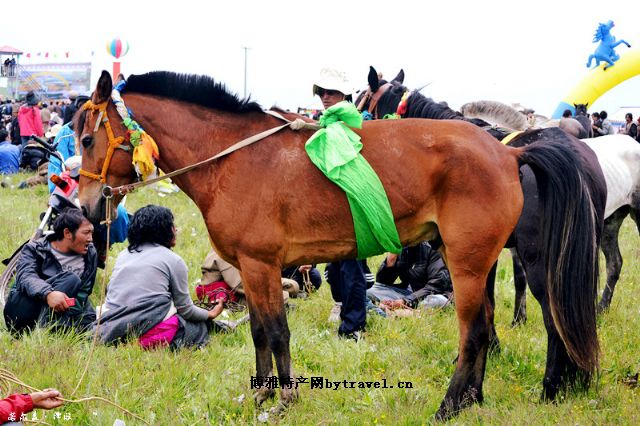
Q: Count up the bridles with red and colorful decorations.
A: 2